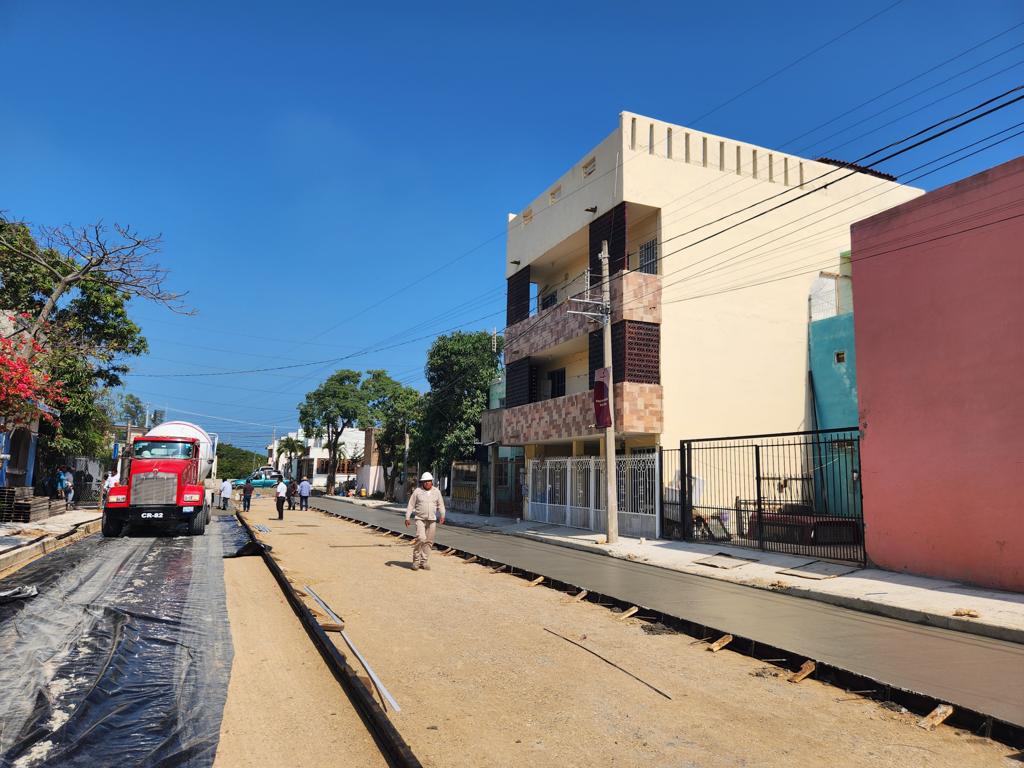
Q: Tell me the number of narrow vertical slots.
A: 11